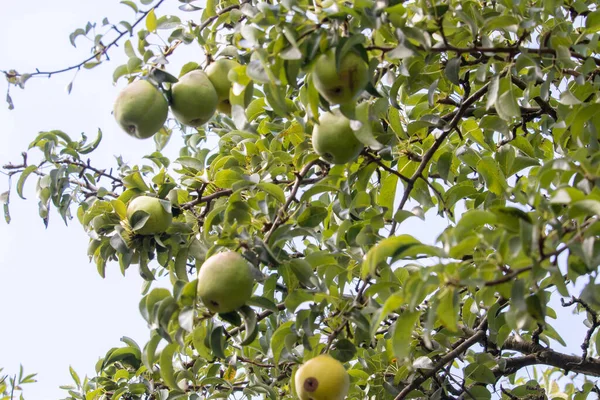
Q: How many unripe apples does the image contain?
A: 7